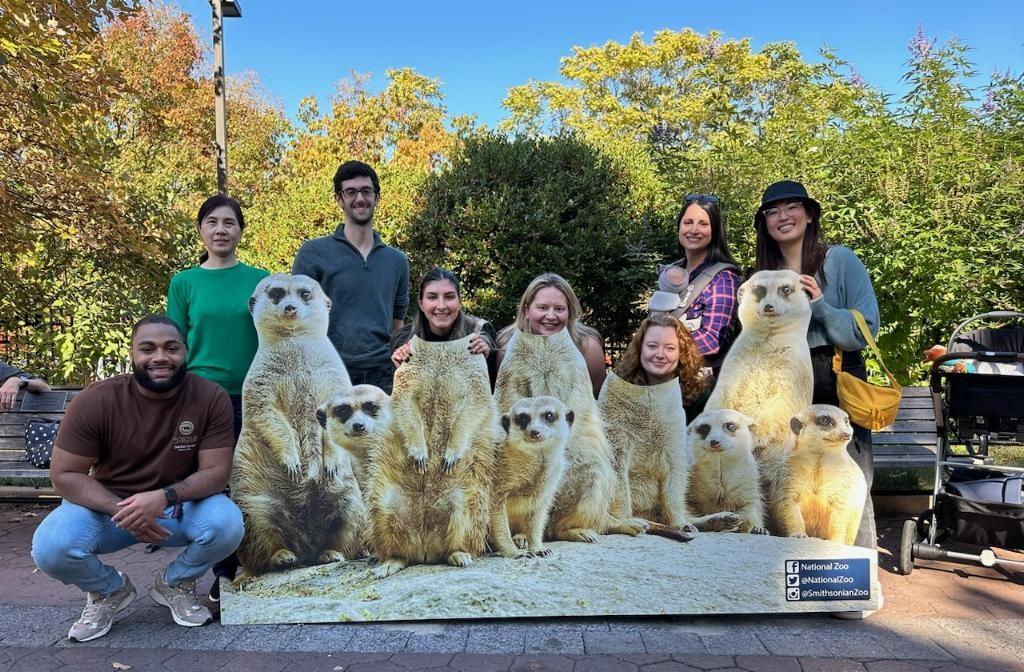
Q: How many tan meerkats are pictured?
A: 9